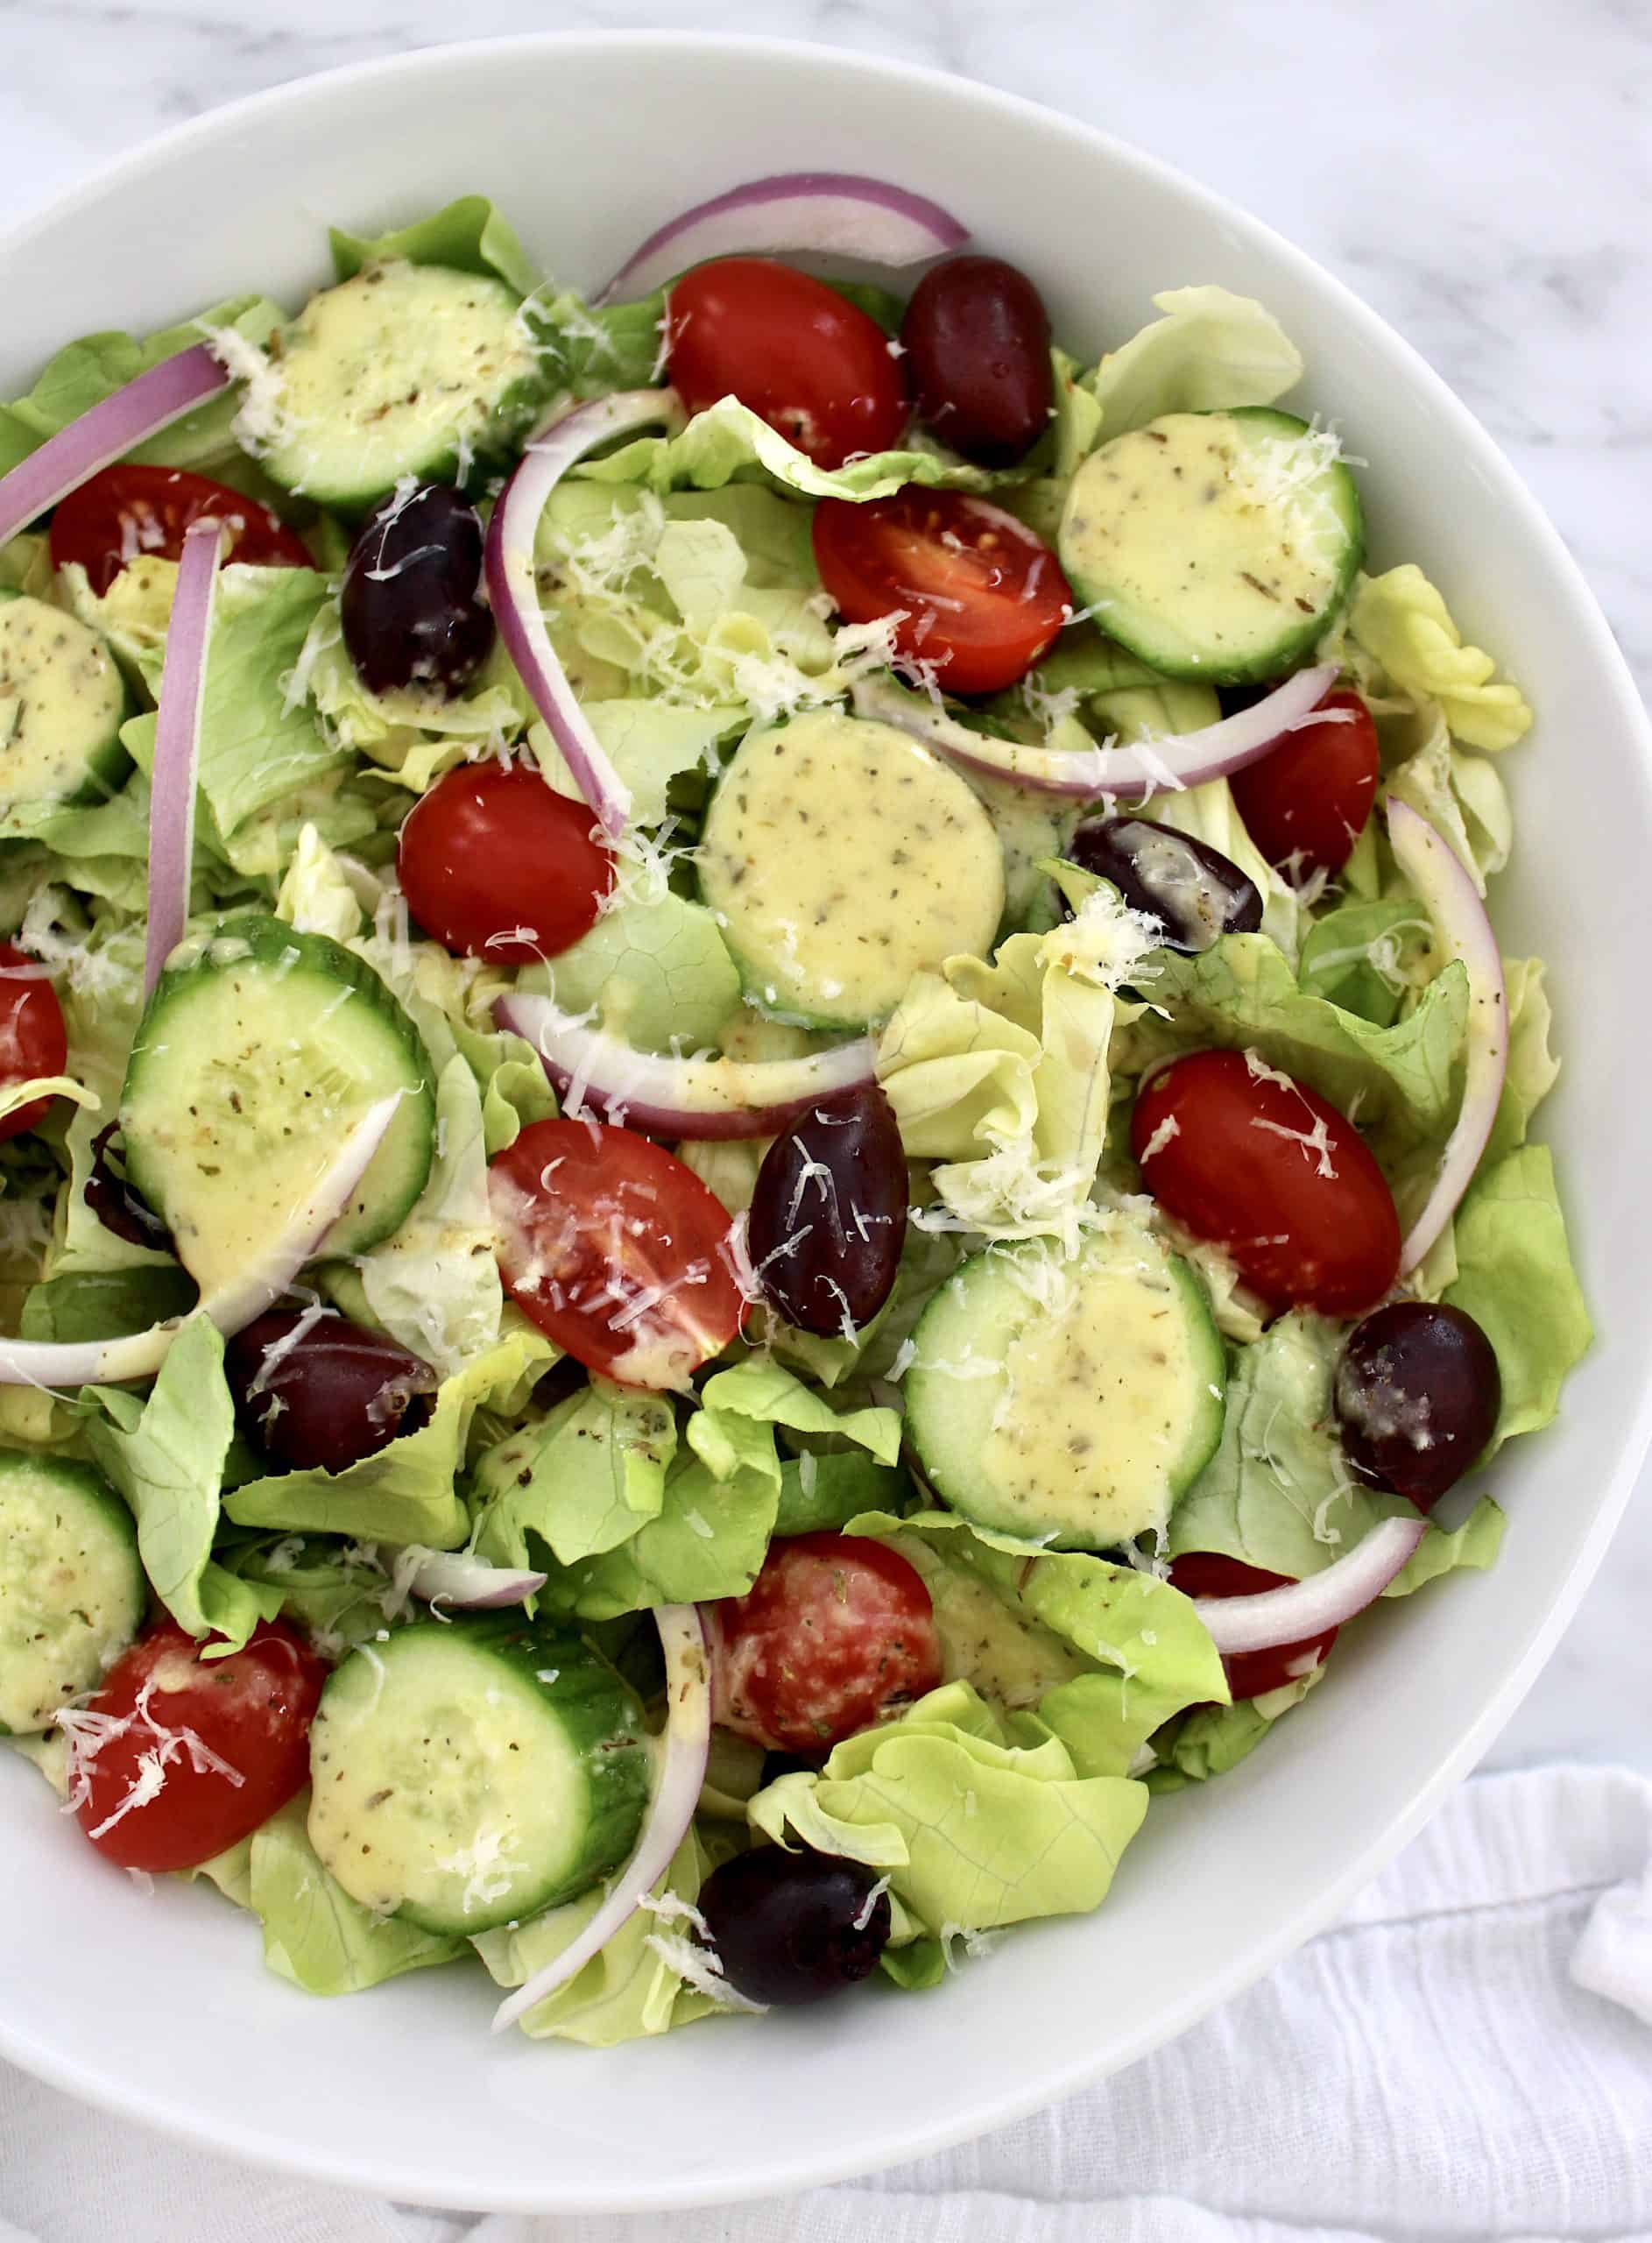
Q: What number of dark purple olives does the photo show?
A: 7